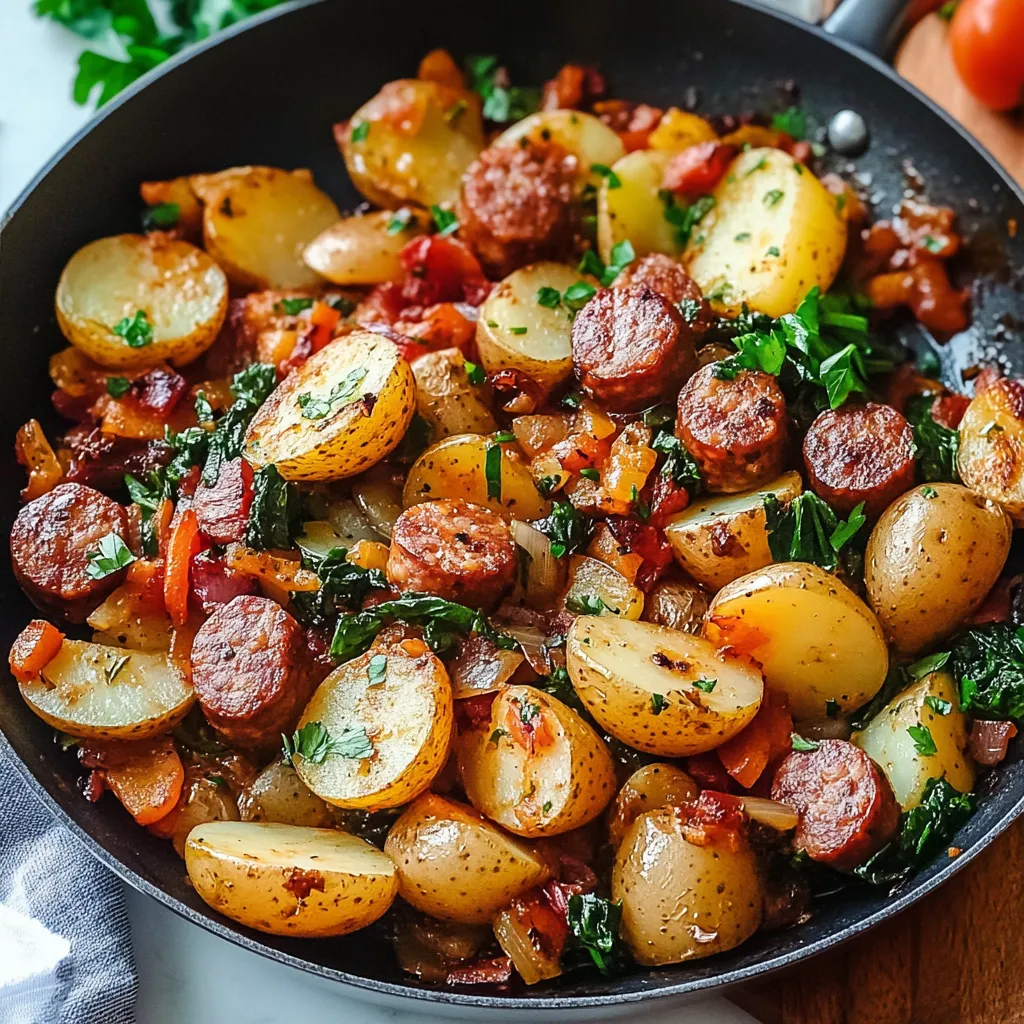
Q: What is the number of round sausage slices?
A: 9